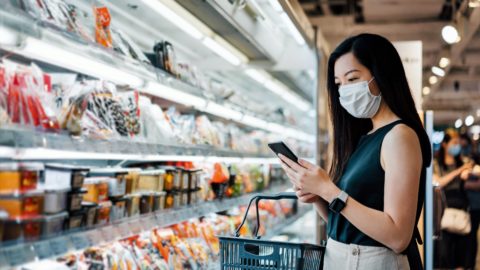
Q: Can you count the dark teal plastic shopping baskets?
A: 1